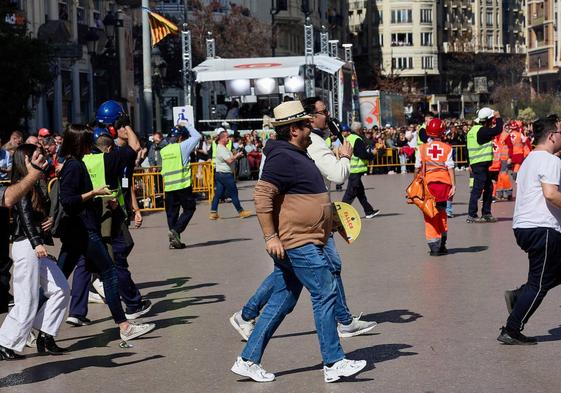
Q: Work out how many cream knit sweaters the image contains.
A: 1